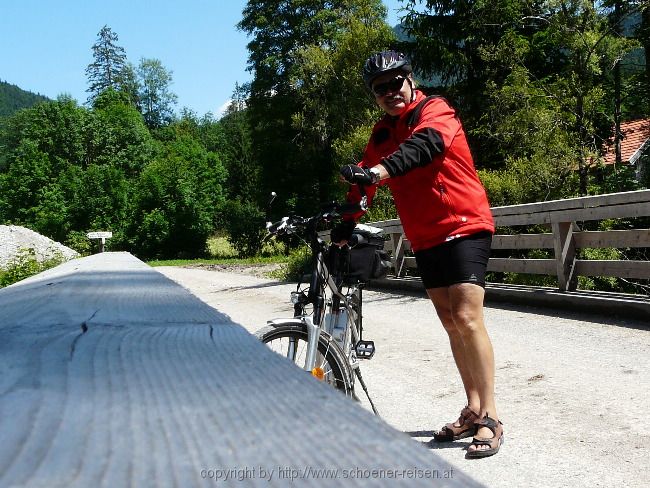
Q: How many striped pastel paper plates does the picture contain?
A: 0